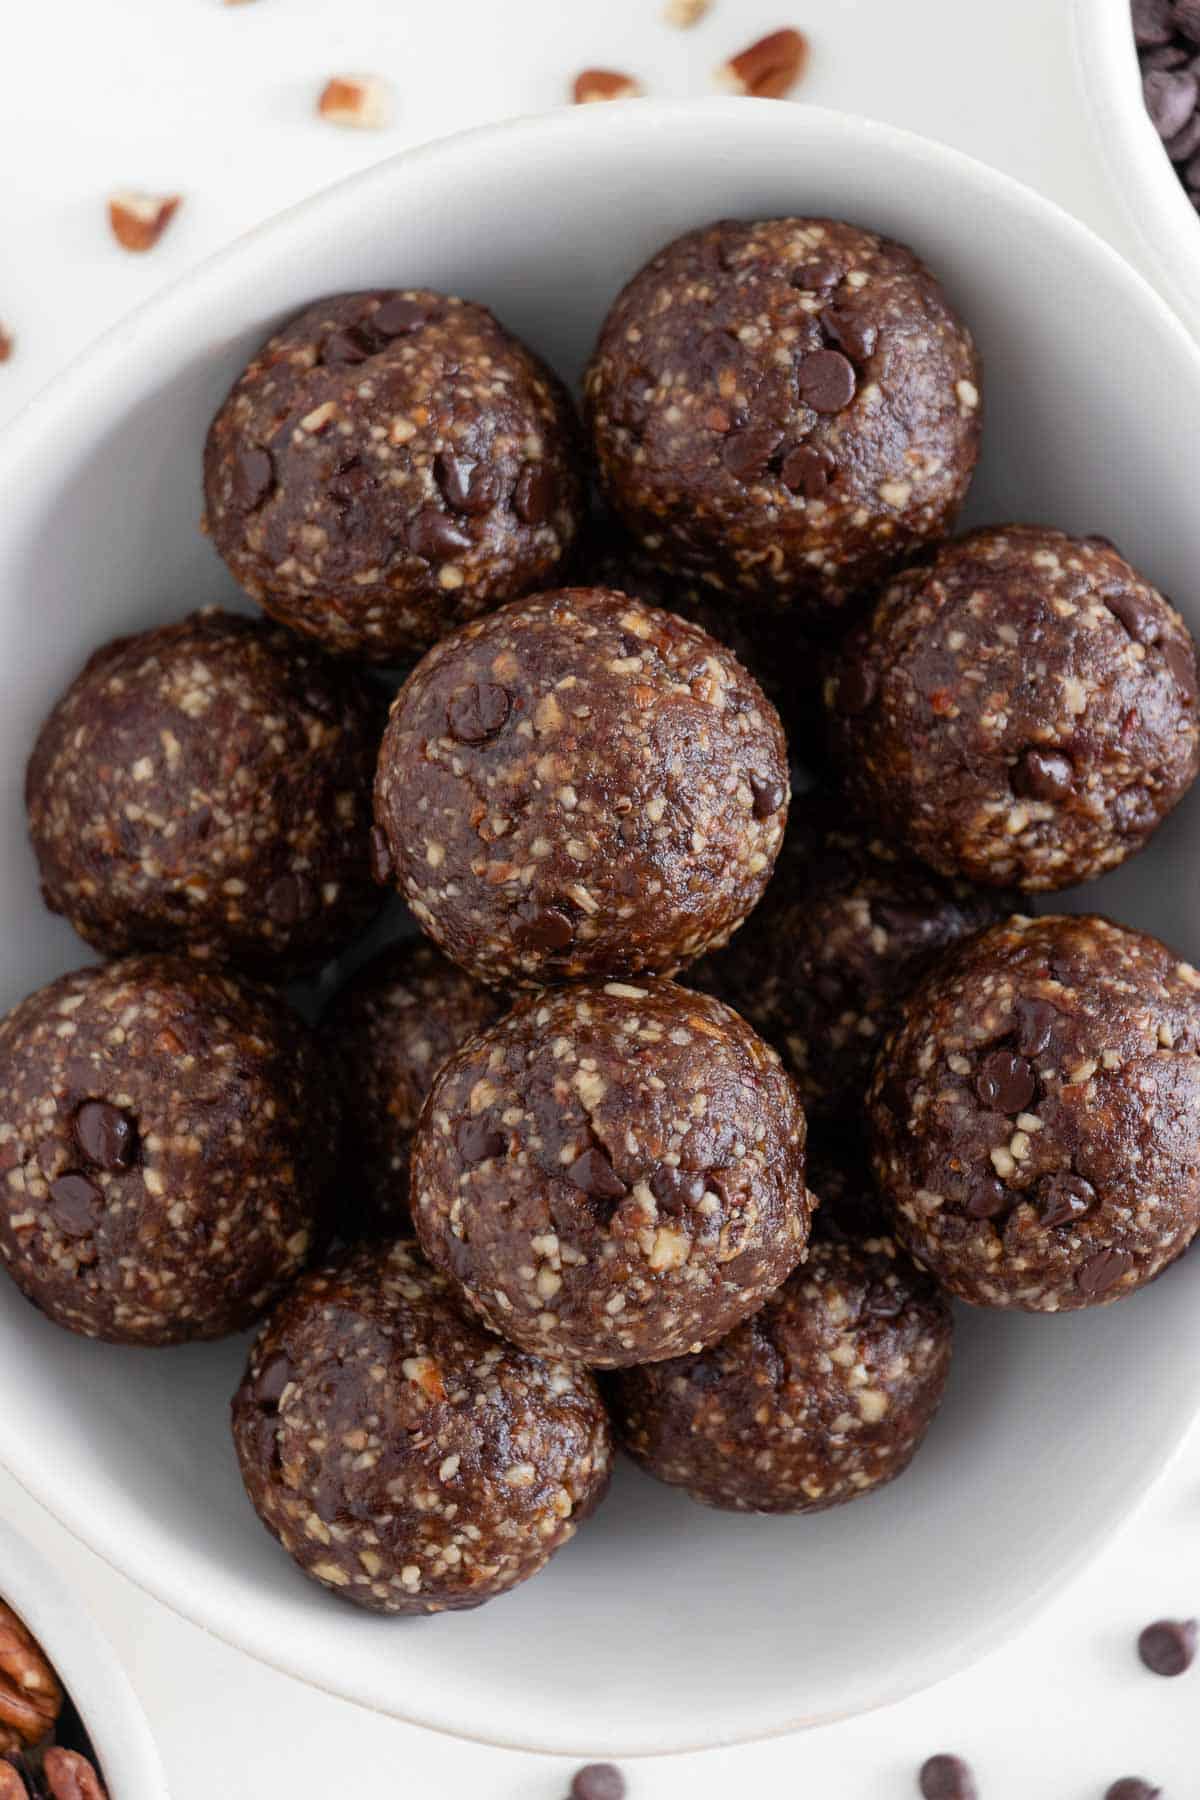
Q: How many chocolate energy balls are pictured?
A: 13